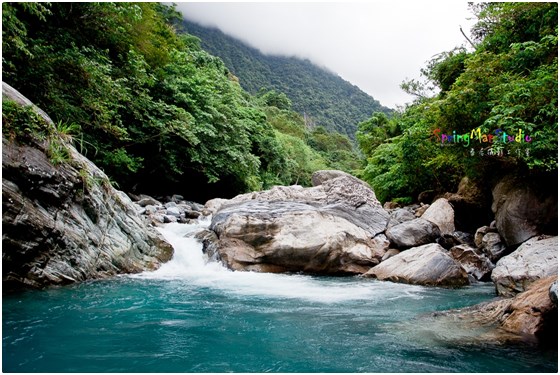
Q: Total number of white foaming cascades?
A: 1